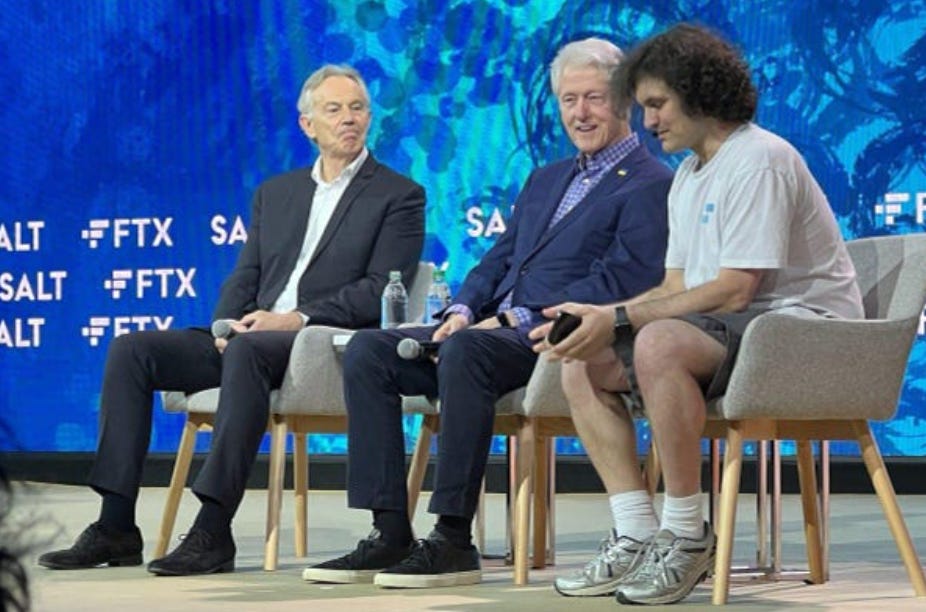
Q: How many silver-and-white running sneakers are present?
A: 2